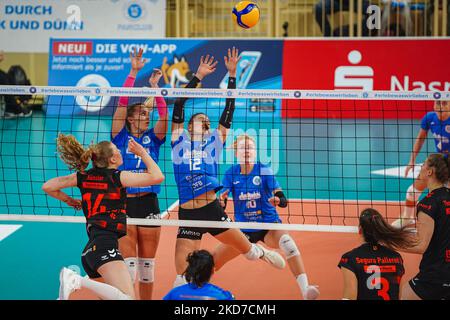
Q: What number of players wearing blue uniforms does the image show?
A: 5